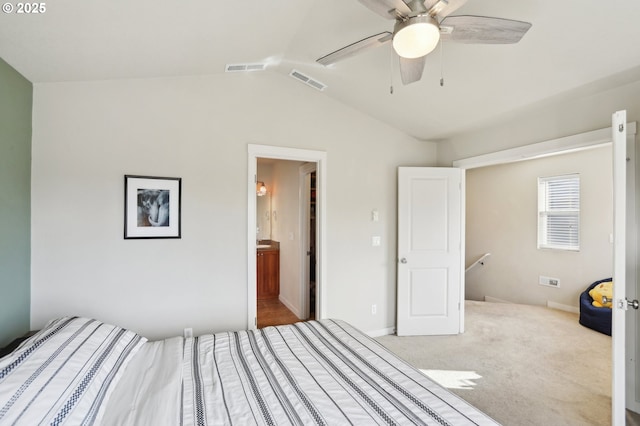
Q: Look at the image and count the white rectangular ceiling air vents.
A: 2